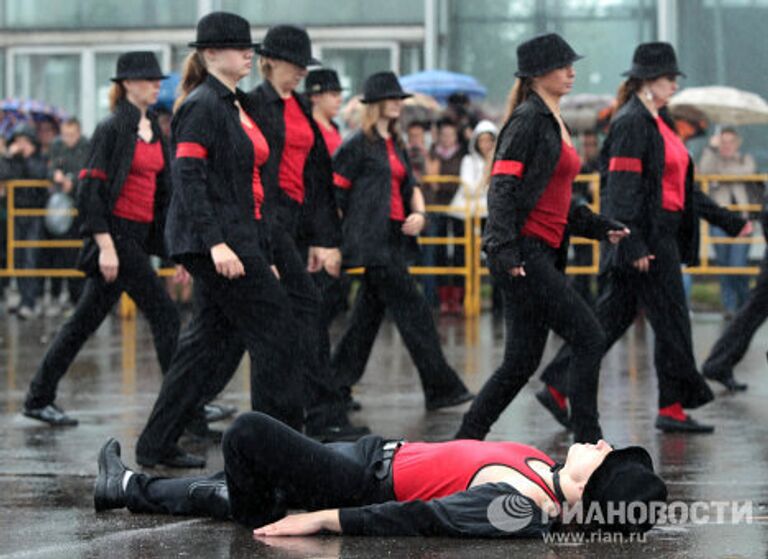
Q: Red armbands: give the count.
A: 5